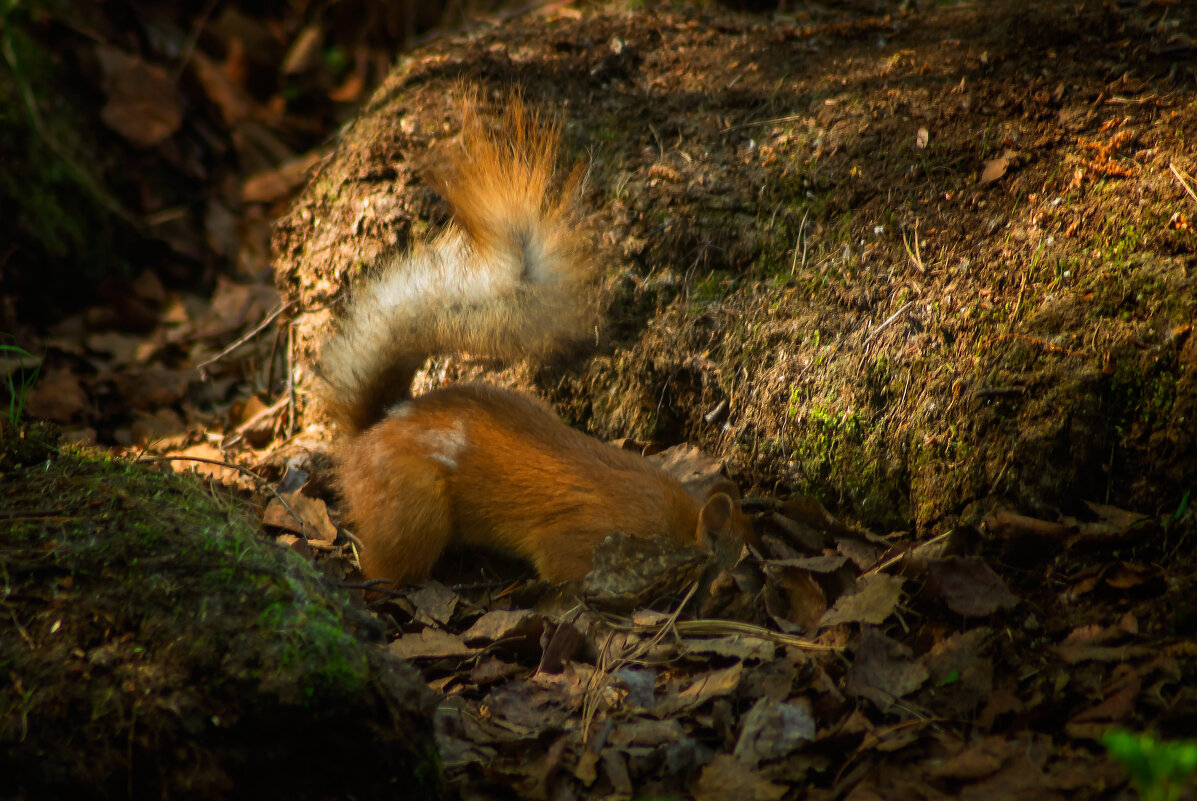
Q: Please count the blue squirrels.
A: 0